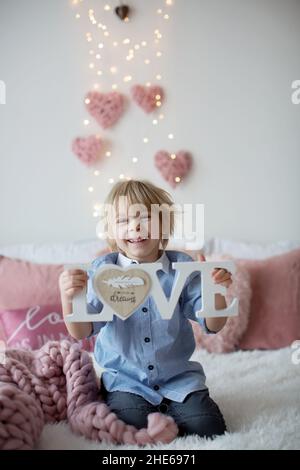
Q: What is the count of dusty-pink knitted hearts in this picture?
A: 4